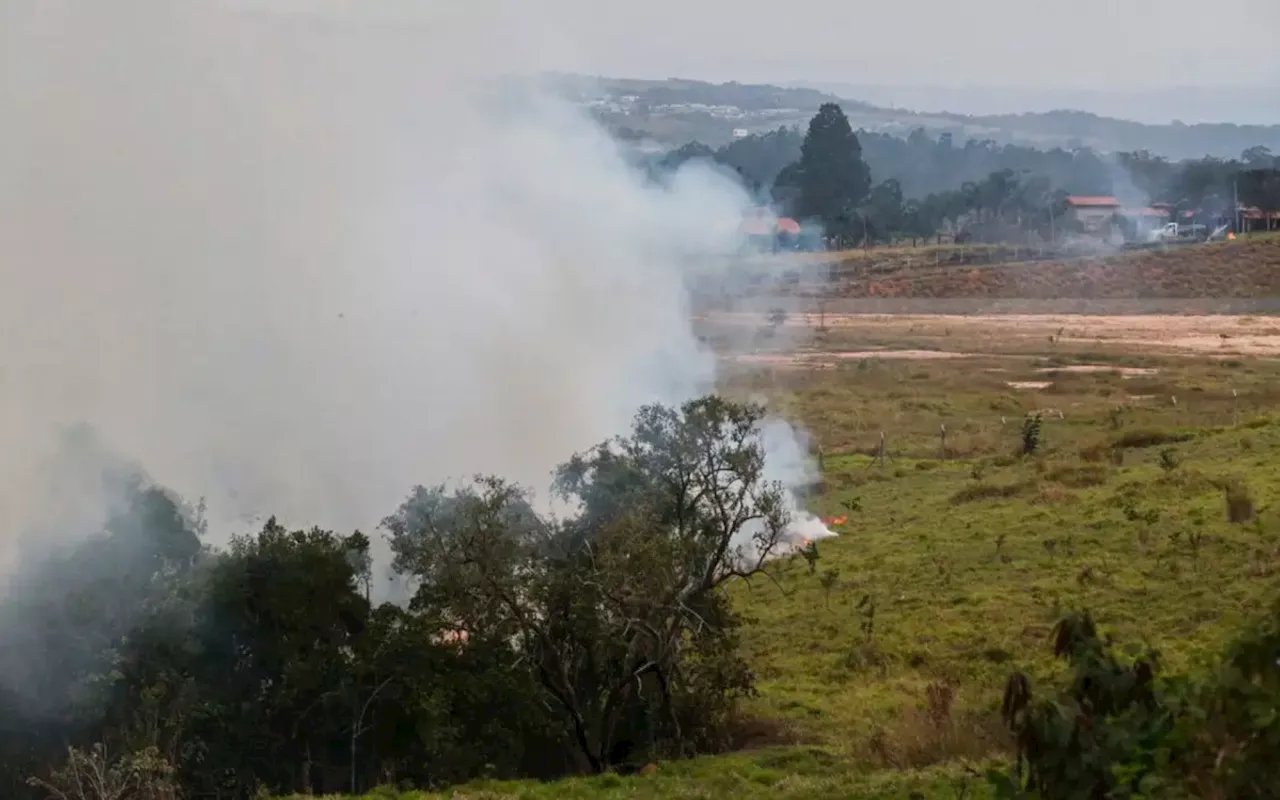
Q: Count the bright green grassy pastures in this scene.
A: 1